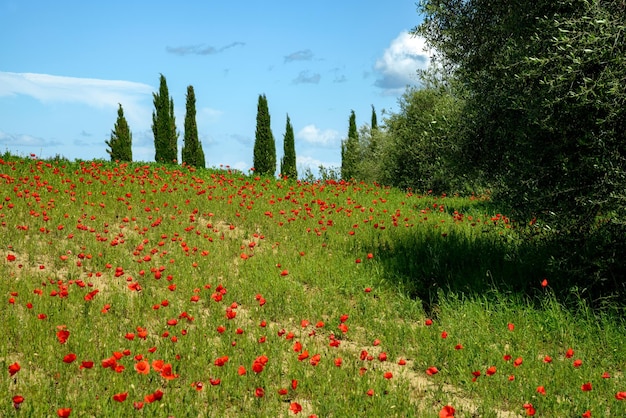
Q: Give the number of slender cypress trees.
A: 7